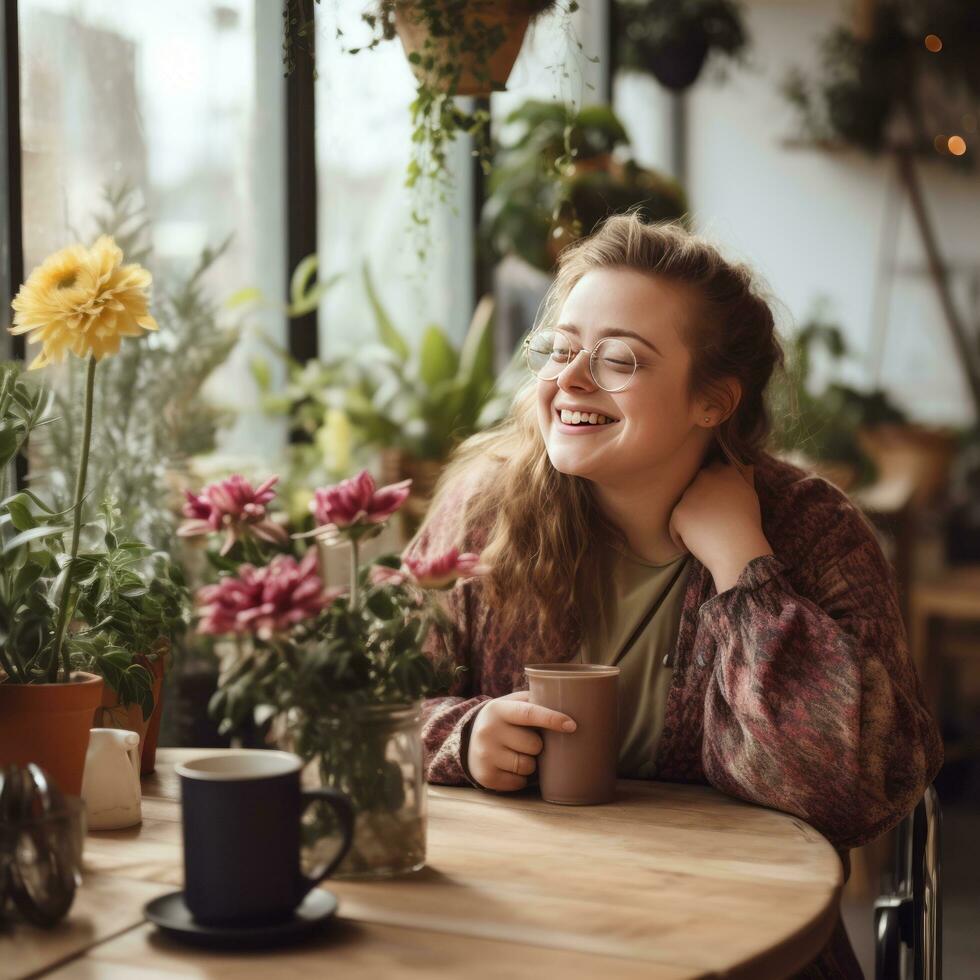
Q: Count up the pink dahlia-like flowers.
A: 4